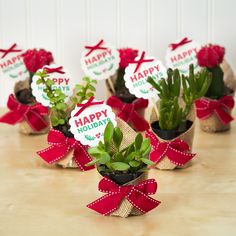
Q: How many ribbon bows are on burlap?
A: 6